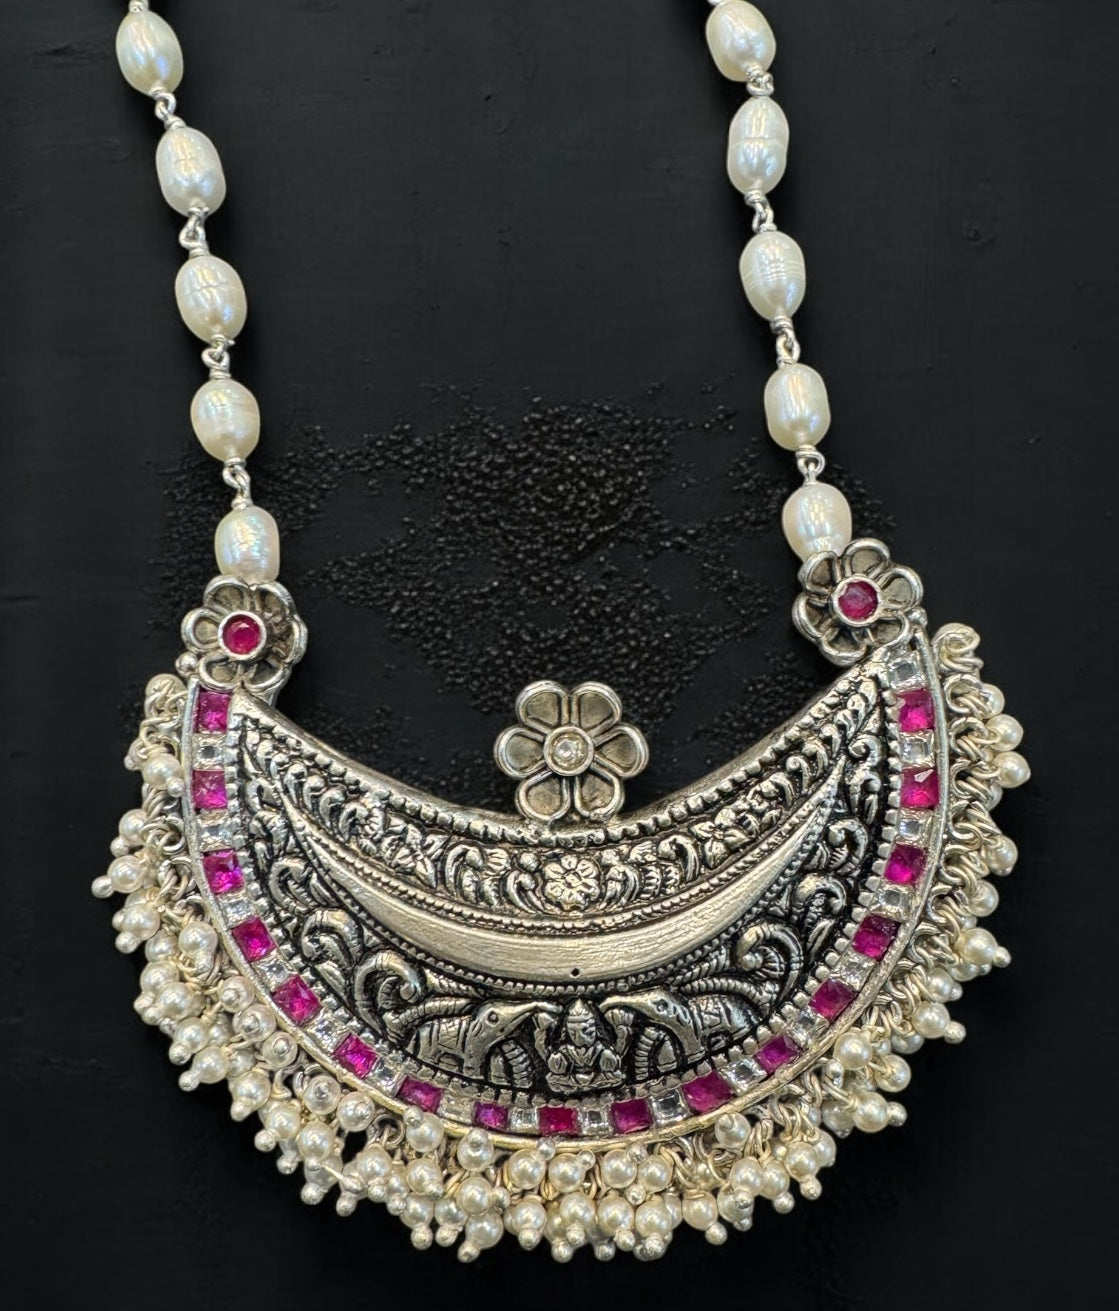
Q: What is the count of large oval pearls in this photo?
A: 10